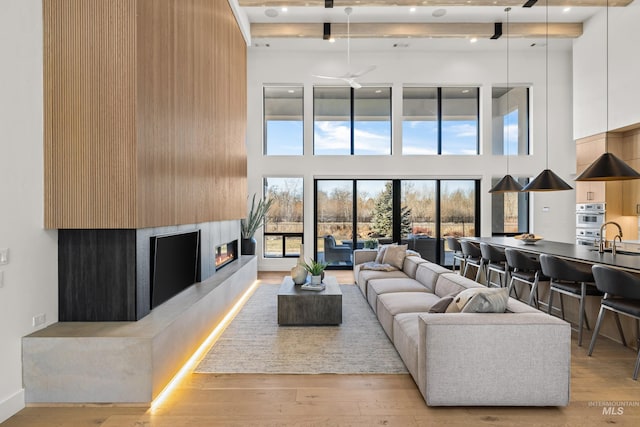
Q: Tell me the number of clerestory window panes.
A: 6